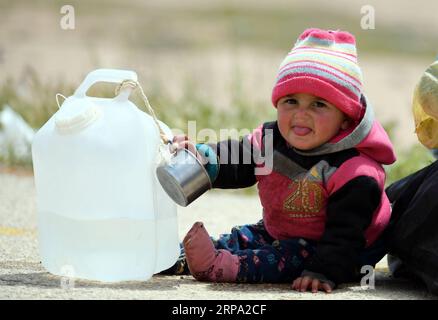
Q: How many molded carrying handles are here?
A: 1